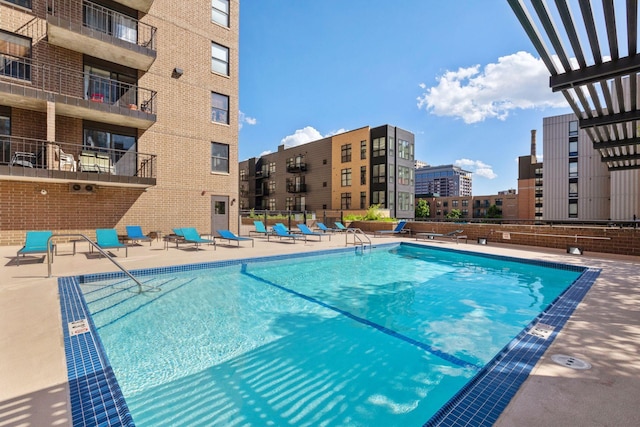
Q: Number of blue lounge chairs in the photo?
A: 13